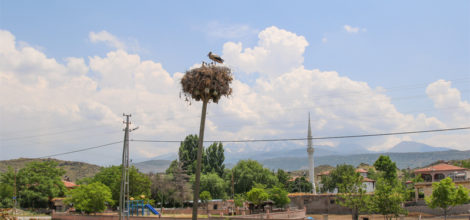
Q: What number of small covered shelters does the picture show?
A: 2